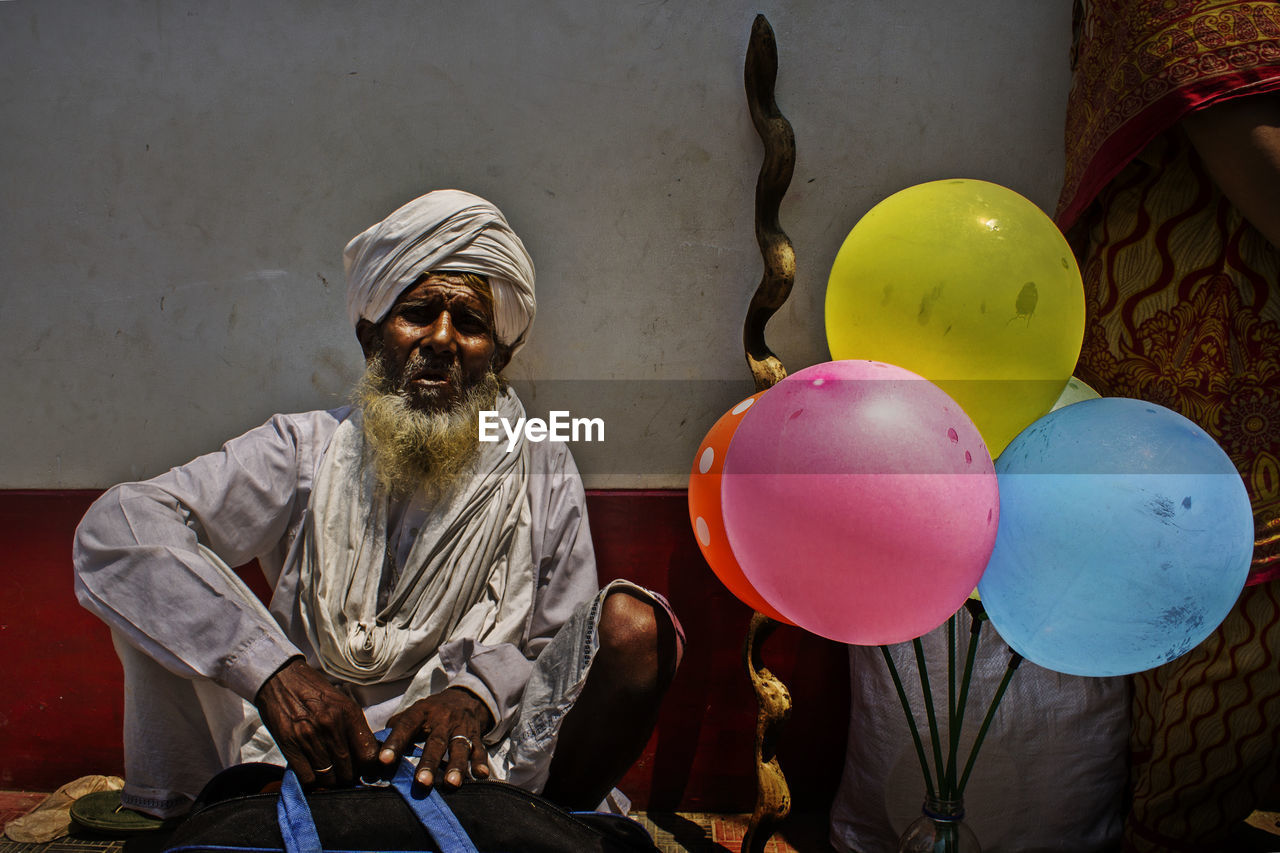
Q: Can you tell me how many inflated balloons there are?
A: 5